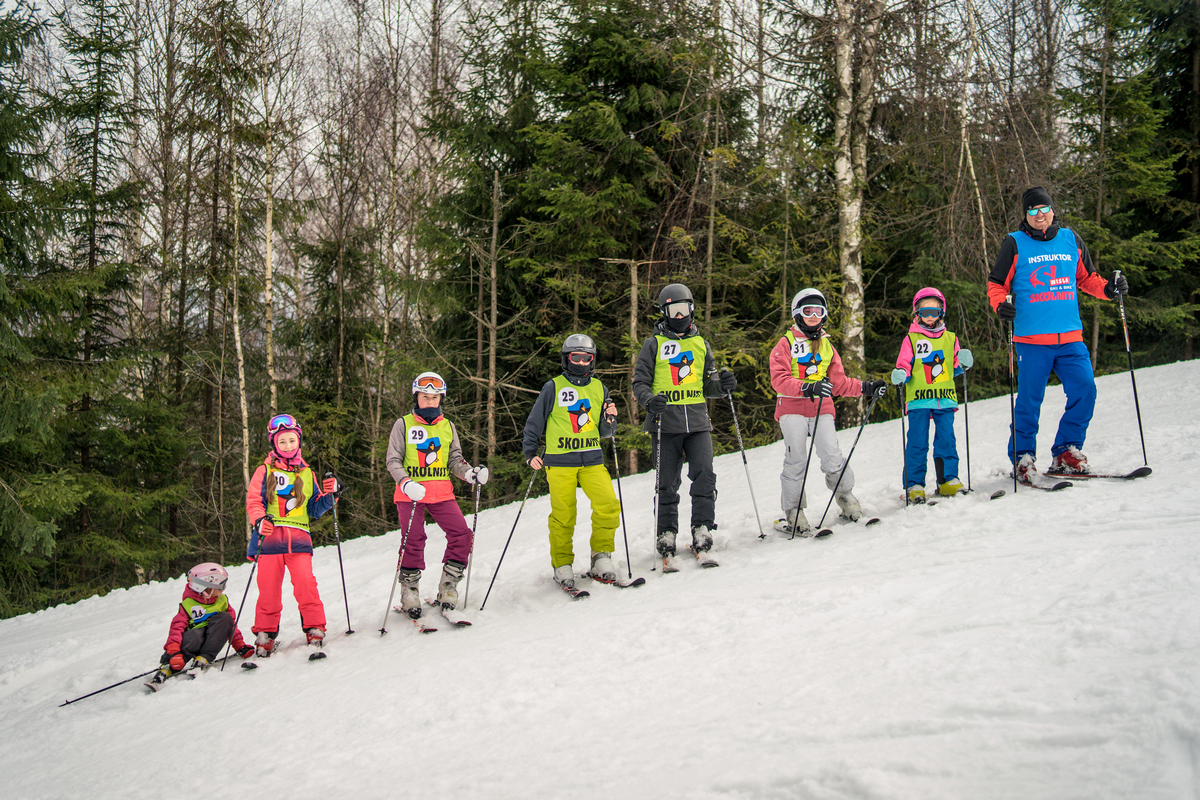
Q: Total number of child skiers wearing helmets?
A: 7